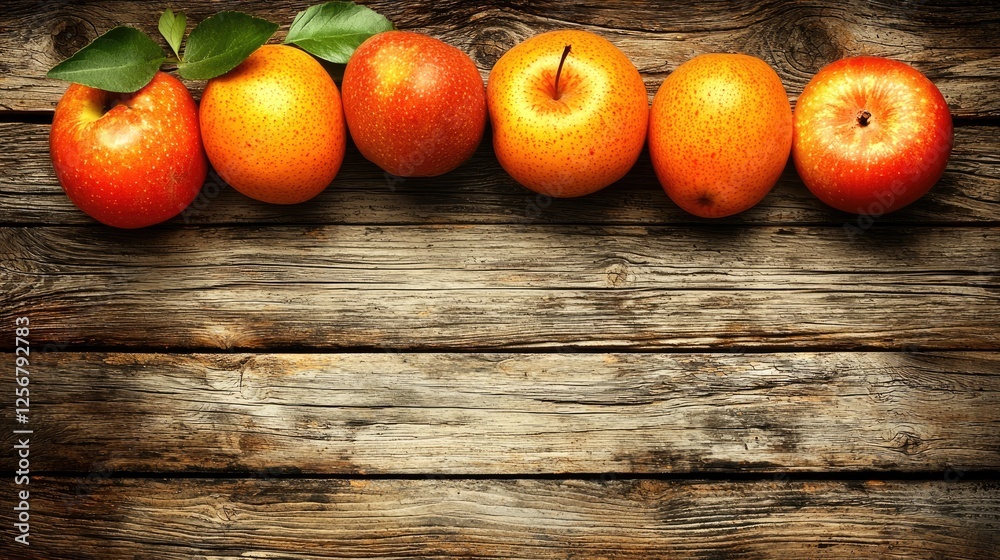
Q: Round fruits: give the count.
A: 6